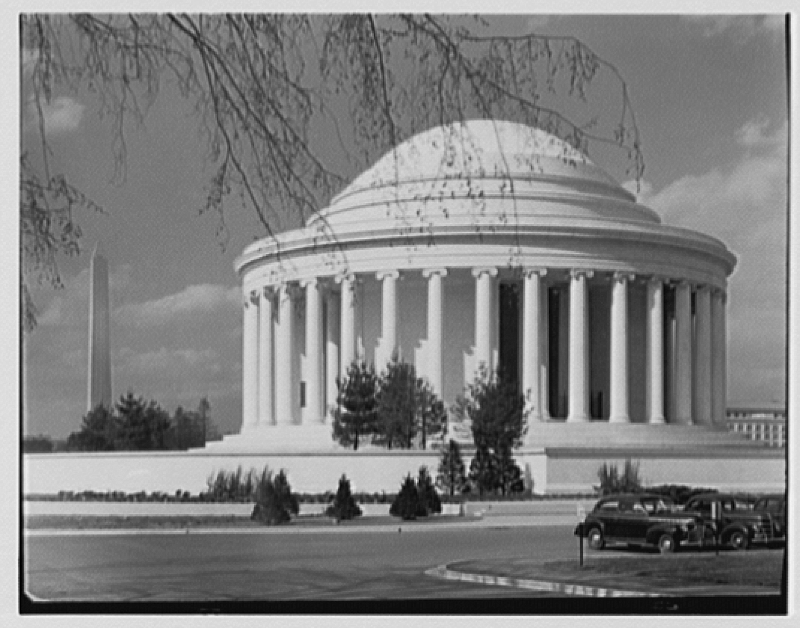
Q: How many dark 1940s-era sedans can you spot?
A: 3